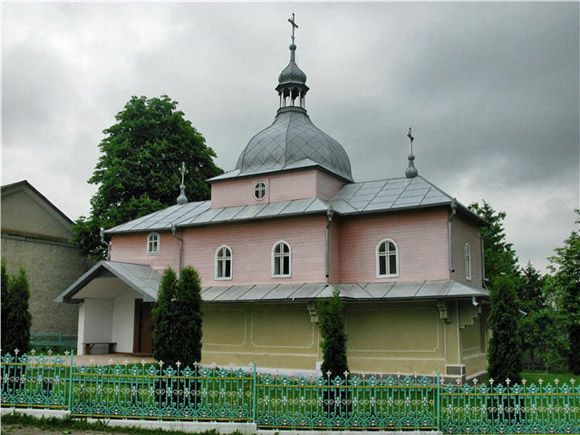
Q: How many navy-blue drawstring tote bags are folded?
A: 0